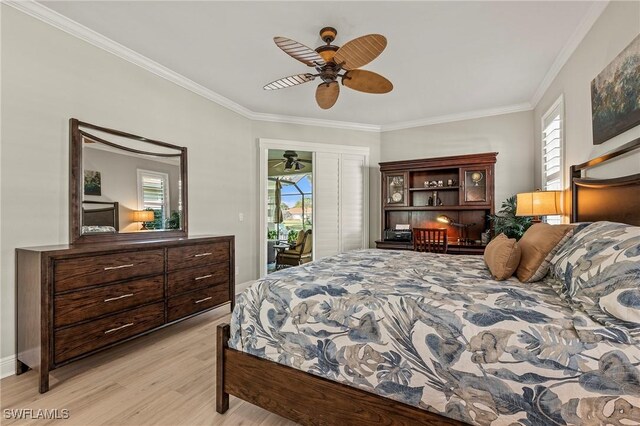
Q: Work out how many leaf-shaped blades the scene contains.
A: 5